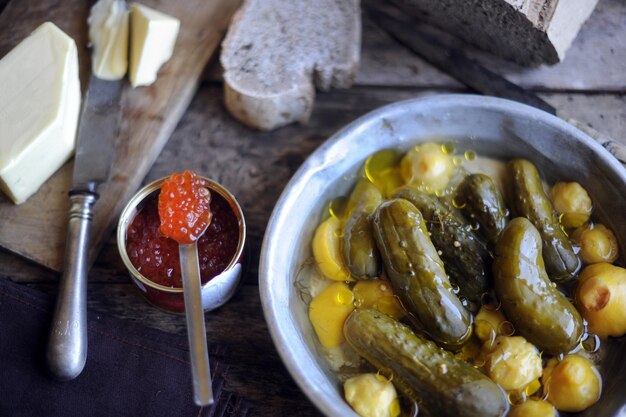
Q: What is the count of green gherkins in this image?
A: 7